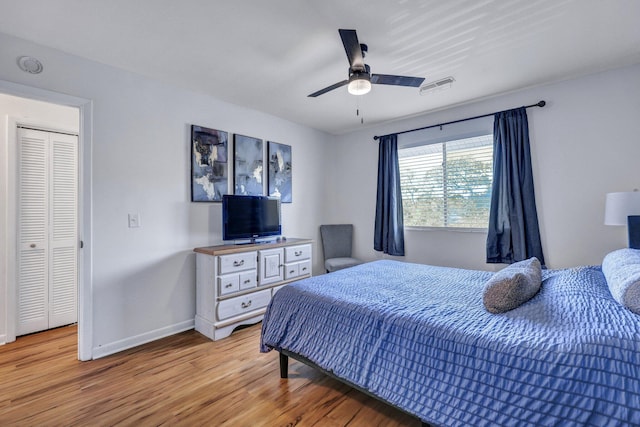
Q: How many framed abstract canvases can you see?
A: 3